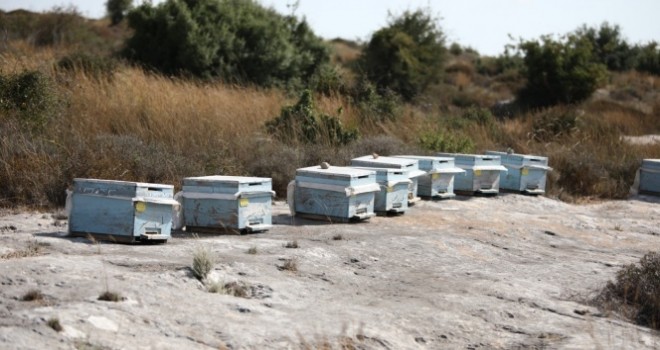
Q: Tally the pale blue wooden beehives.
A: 9